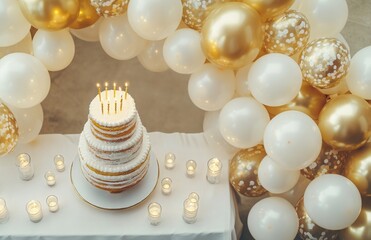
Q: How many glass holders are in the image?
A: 13